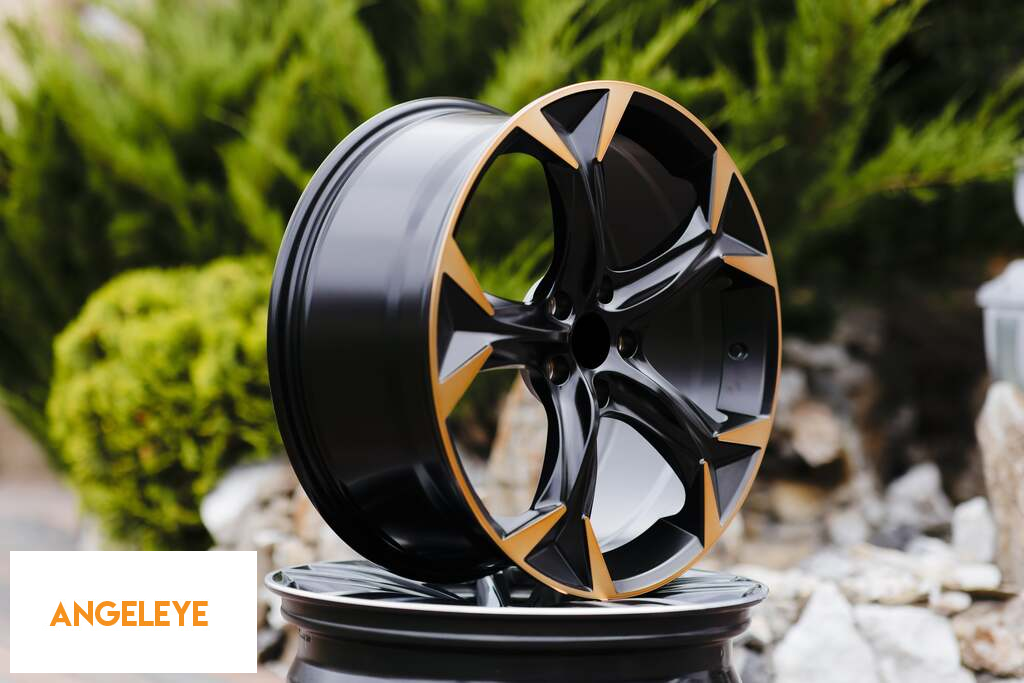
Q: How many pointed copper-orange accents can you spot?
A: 10